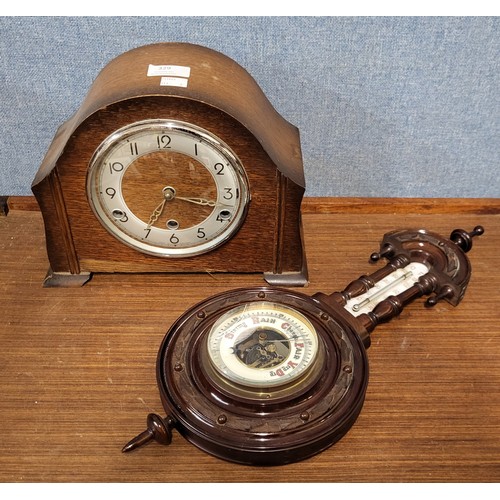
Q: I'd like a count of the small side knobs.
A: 2